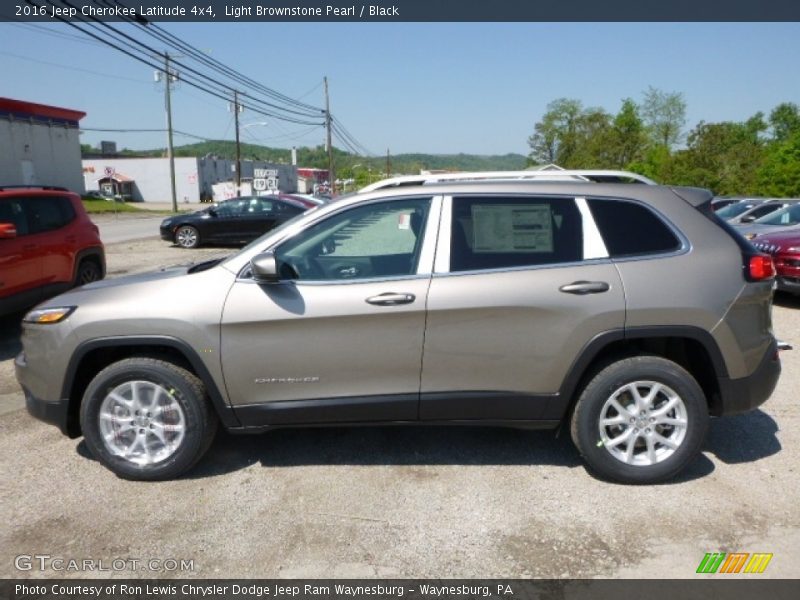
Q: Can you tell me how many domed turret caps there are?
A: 0